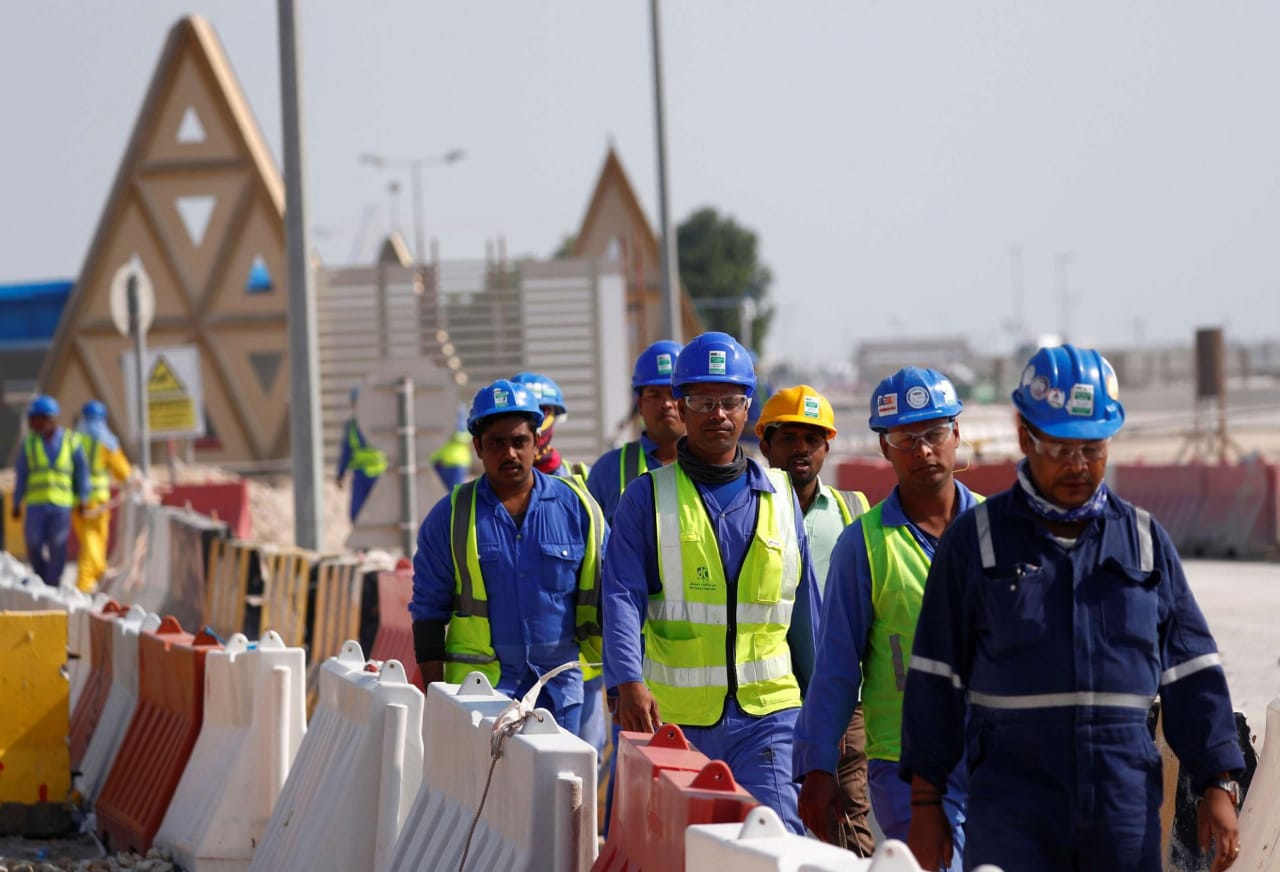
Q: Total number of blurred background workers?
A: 4